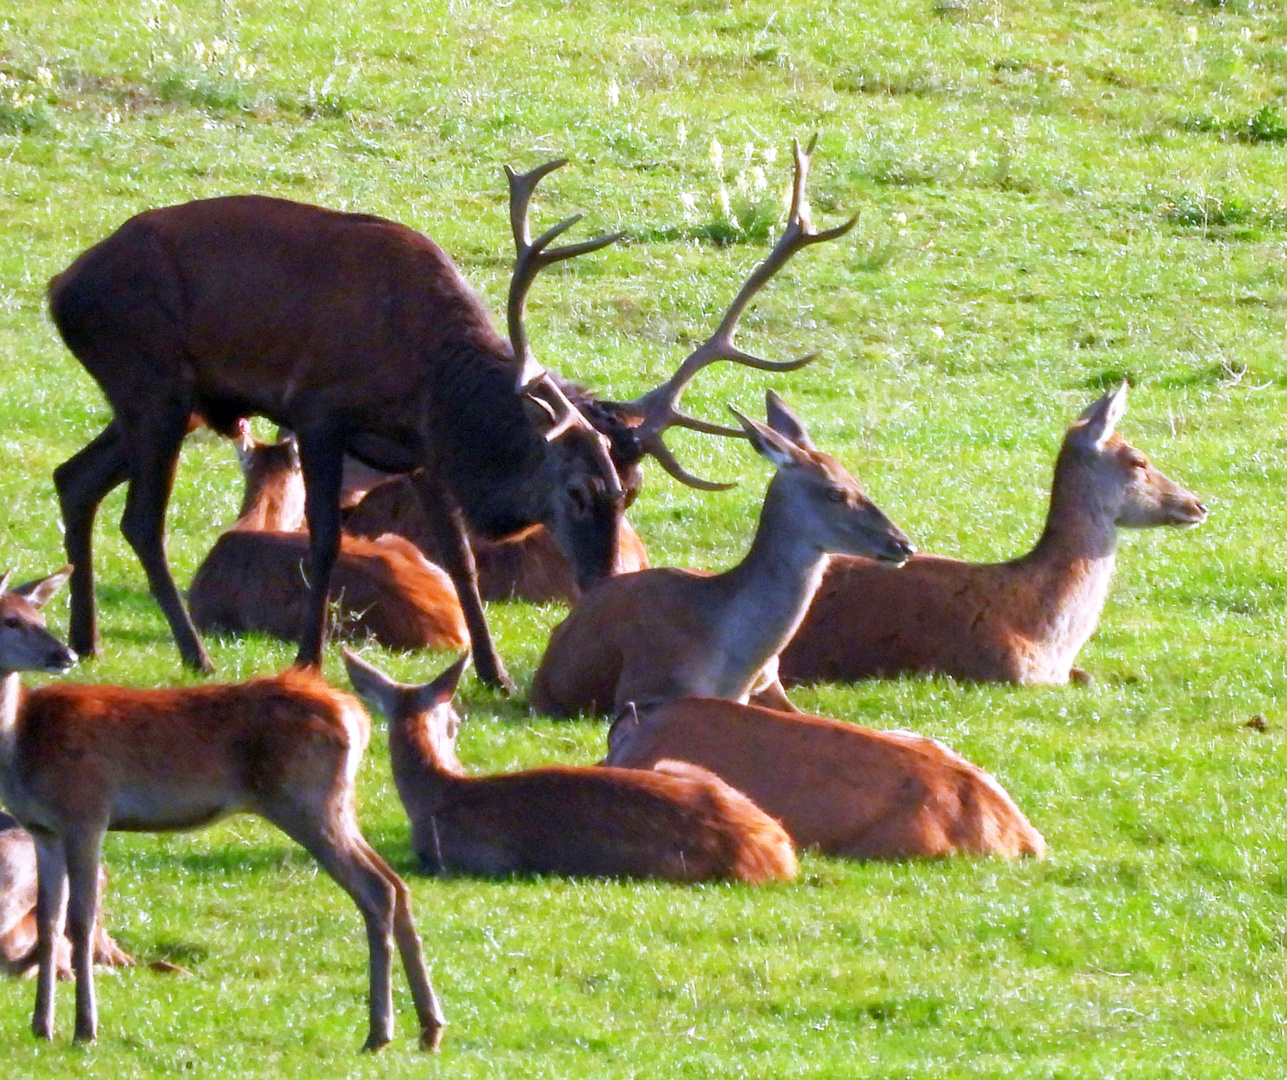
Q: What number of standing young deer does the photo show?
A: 1